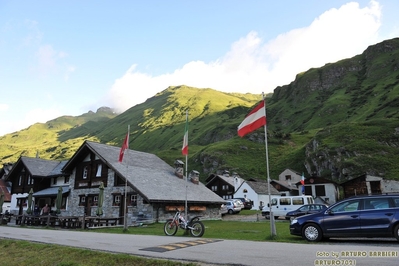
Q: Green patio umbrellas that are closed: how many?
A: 4